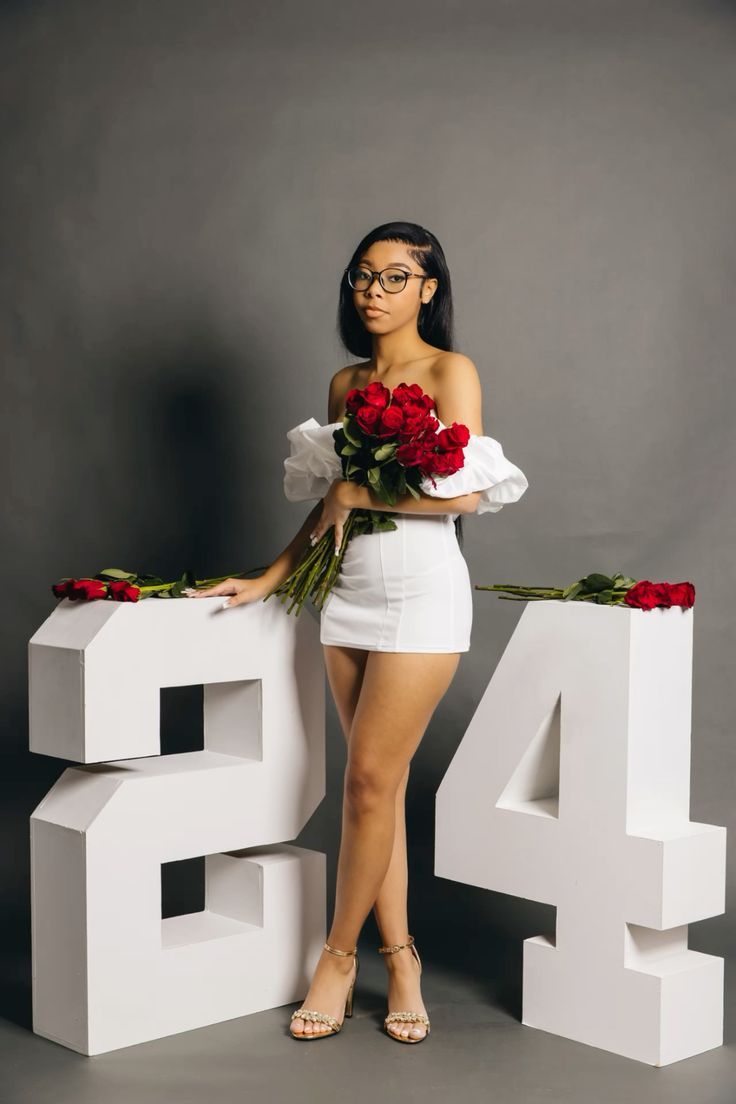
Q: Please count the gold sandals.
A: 2